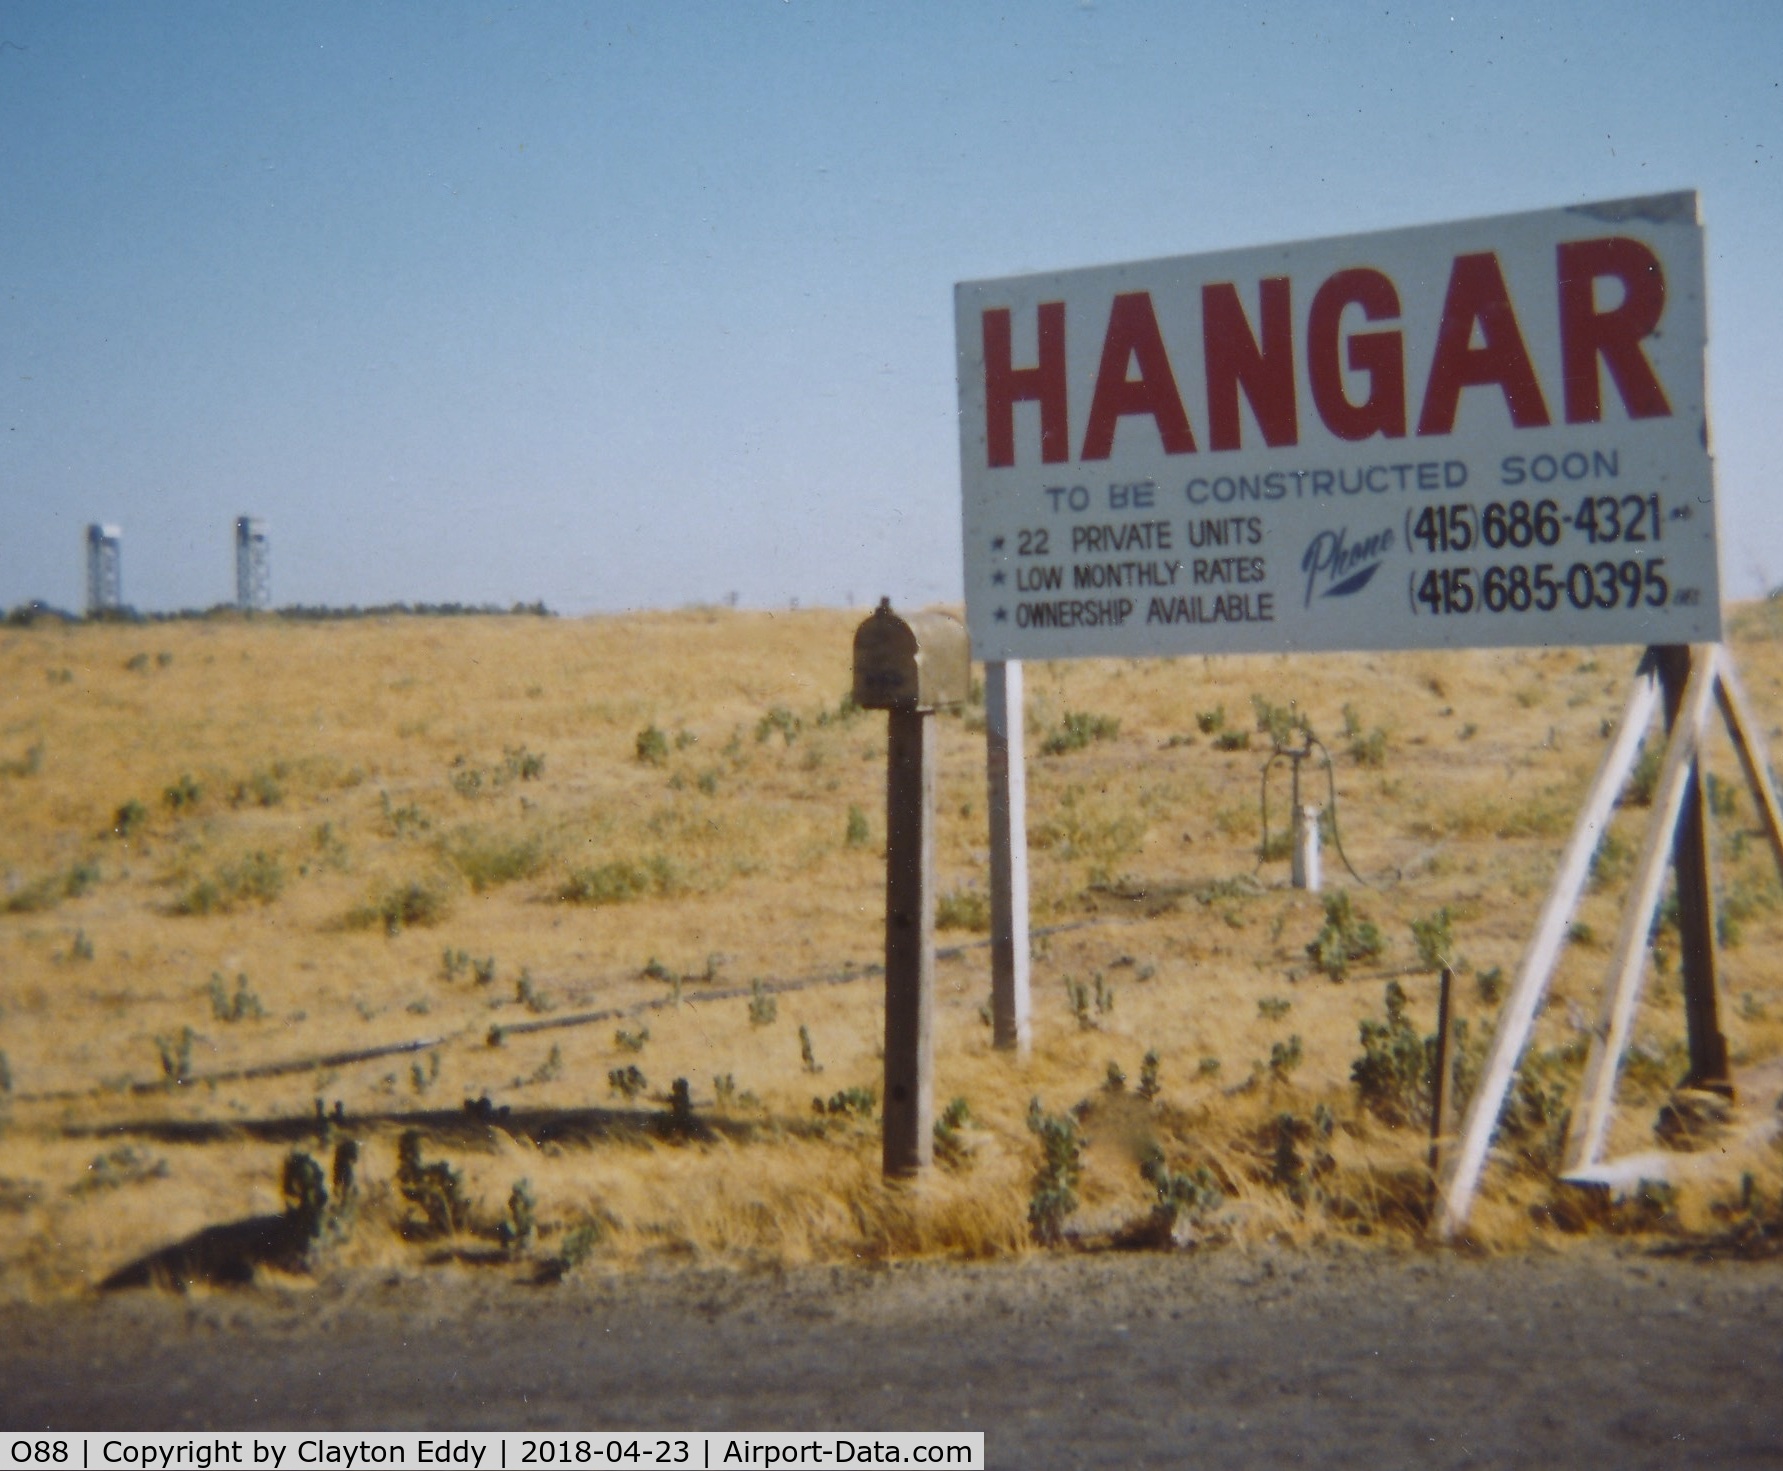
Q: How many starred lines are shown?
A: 3